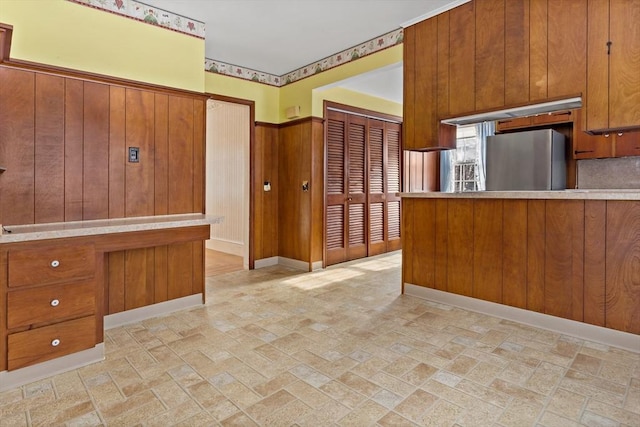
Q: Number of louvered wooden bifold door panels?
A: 4